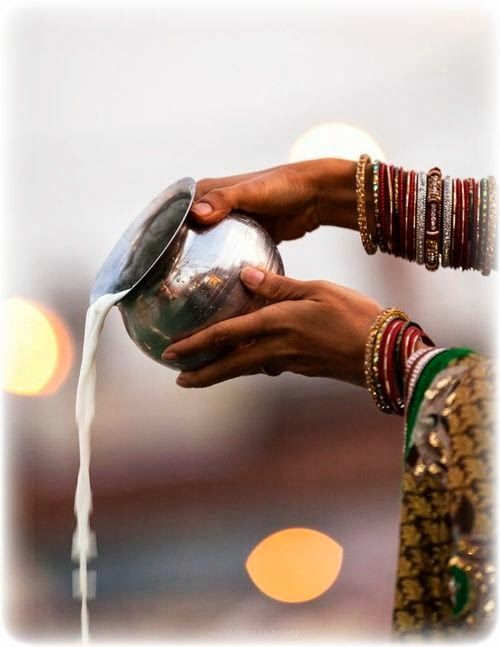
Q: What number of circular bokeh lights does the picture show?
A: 3